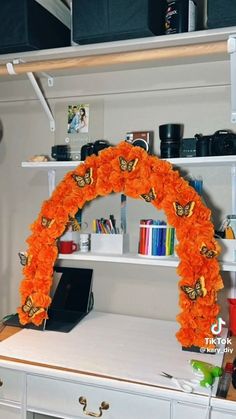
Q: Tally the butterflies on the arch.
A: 10